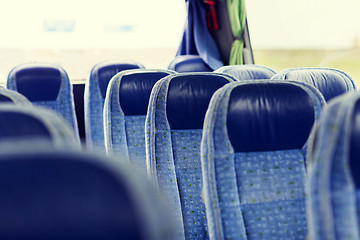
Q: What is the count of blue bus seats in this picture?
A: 12